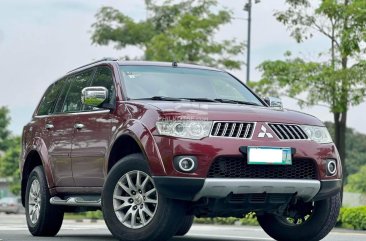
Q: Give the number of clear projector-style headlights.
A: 2